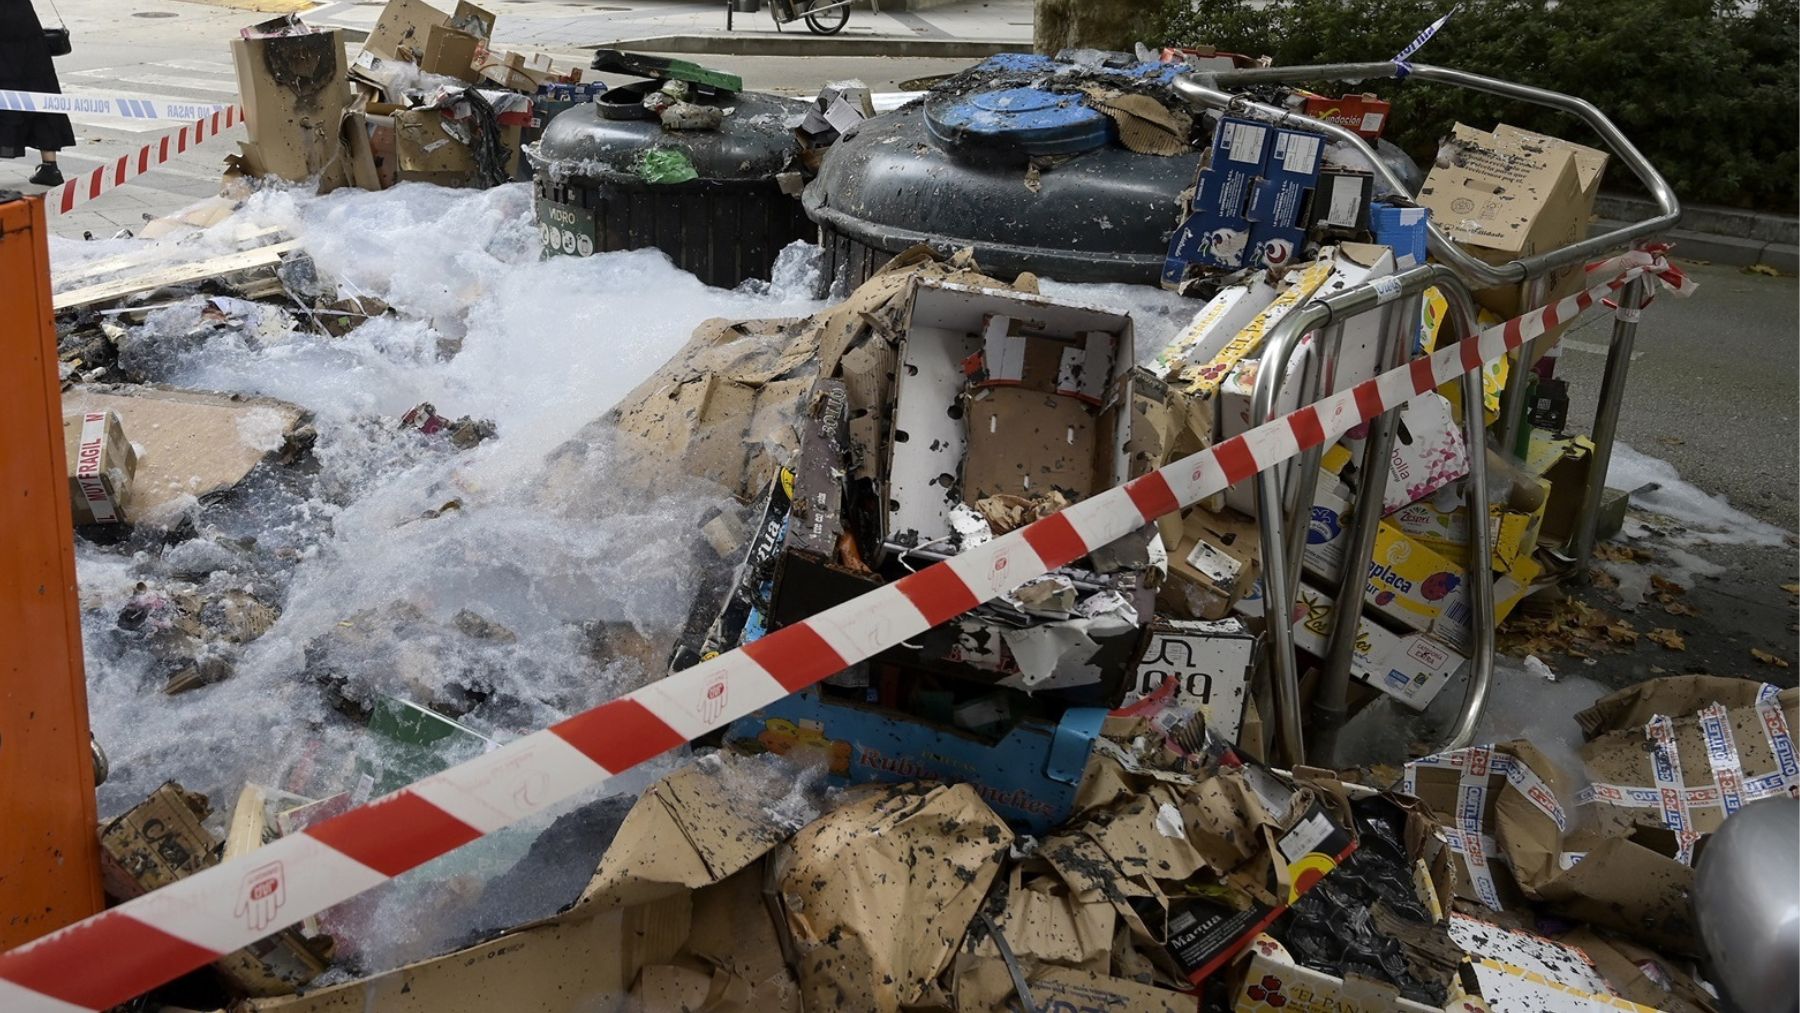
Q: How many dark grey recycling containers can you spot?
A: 2